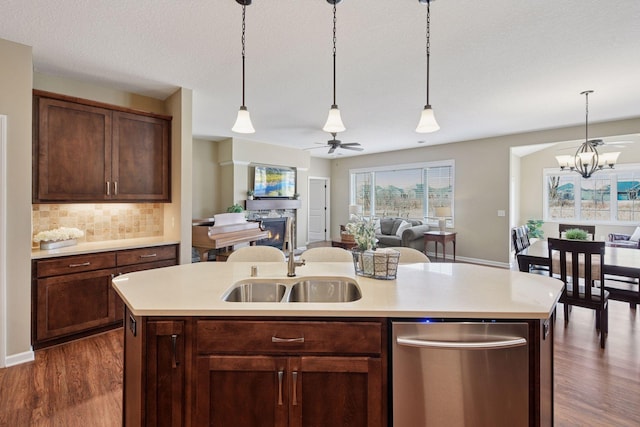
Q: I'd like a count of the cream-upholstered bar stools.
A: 3